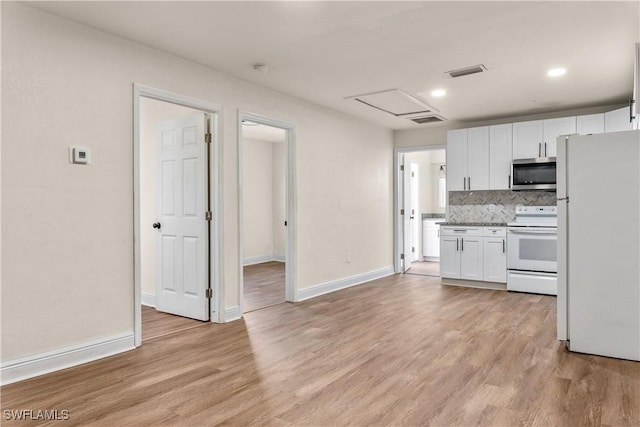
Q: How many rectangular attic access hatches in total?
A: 1